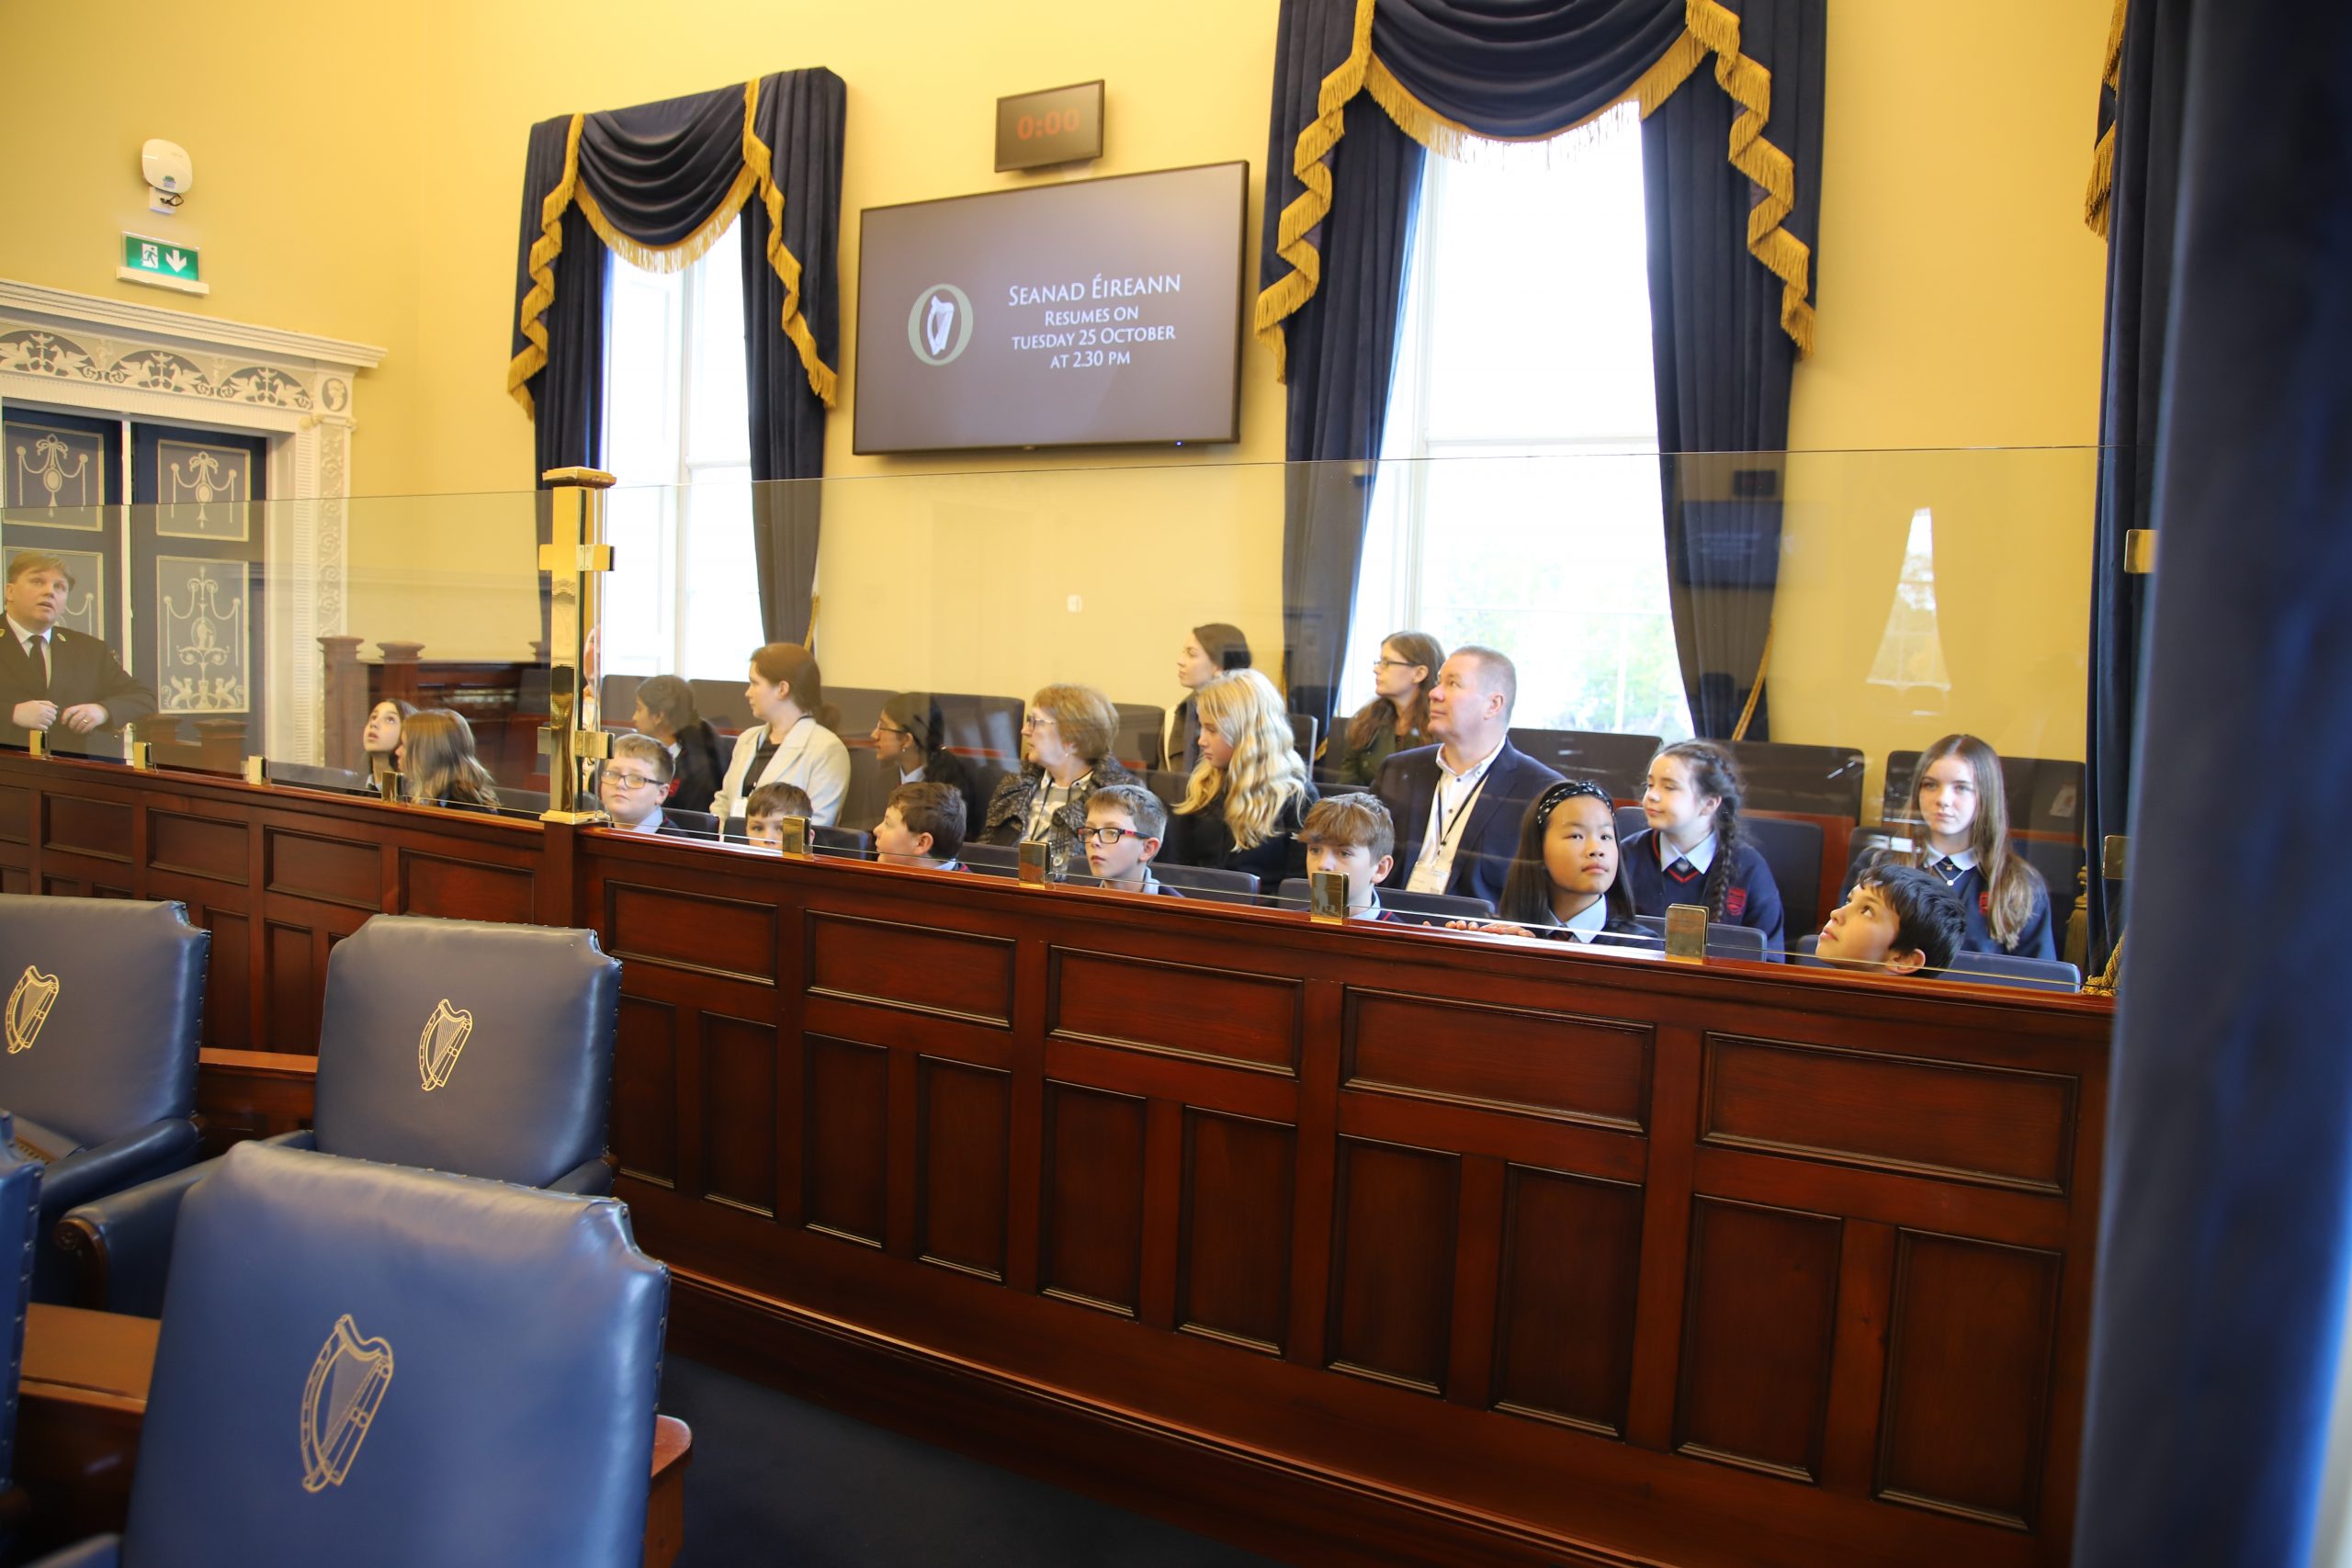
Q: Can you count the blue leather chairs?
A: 4